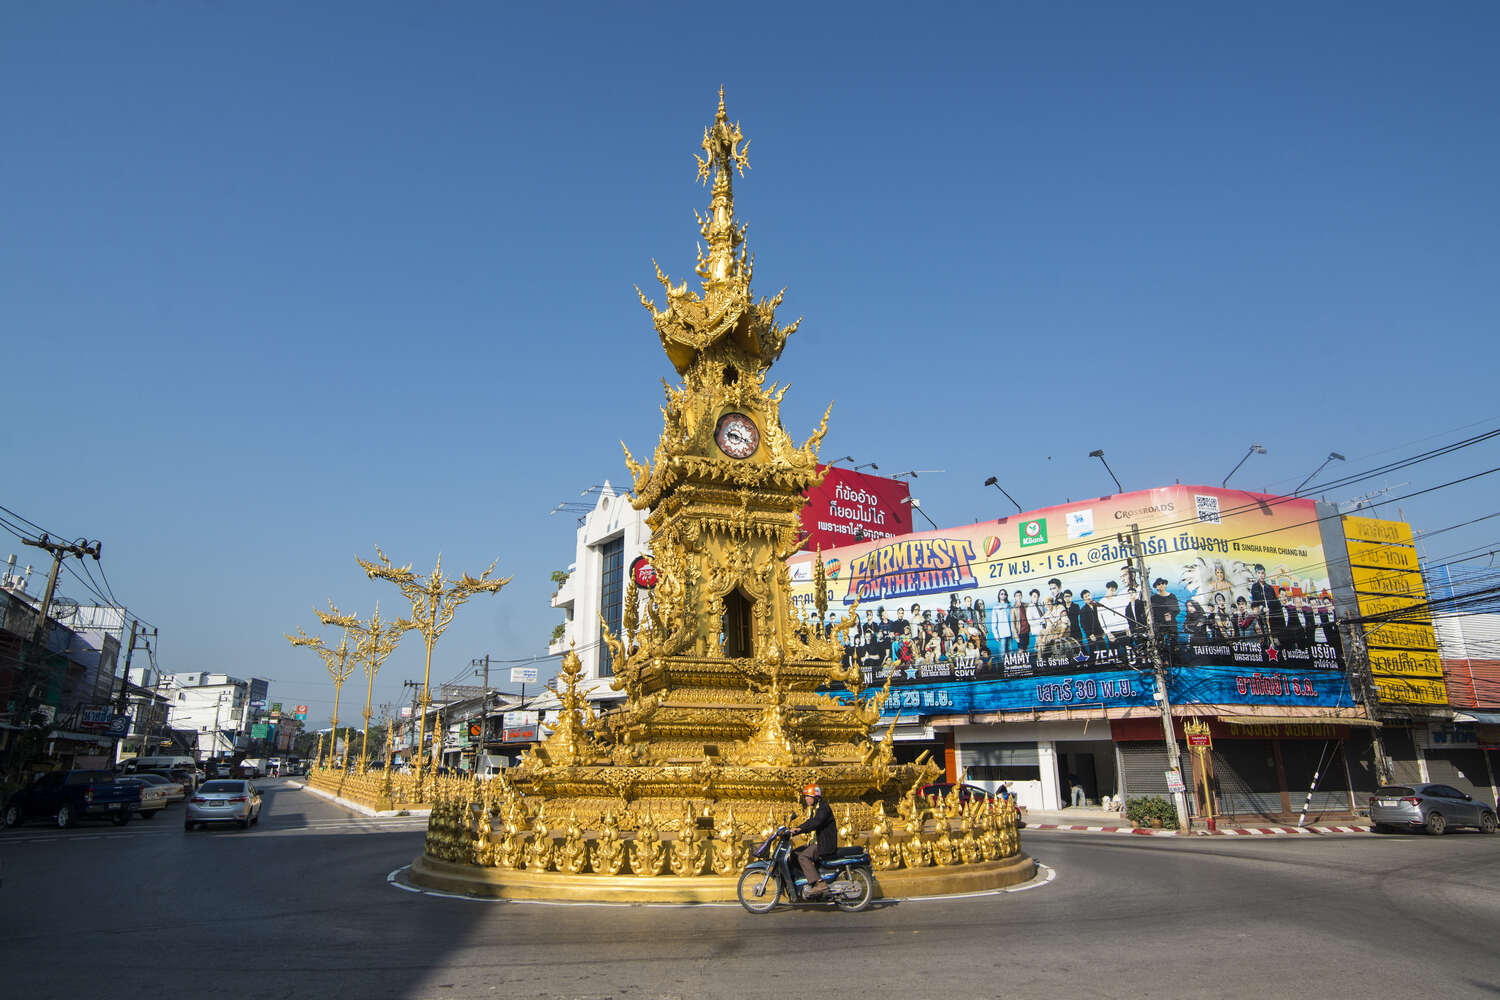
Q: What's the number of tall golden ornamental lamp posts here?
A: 3